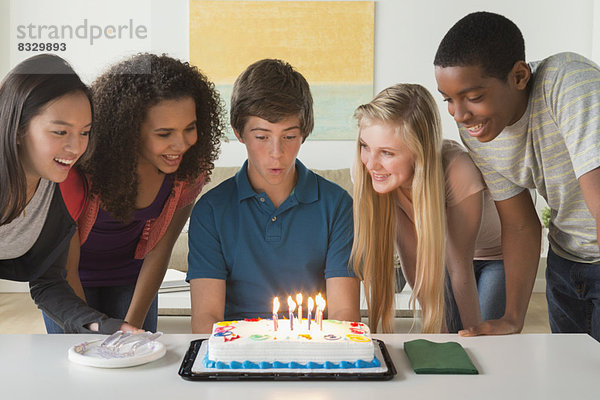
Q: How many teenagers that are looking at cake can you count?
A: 5